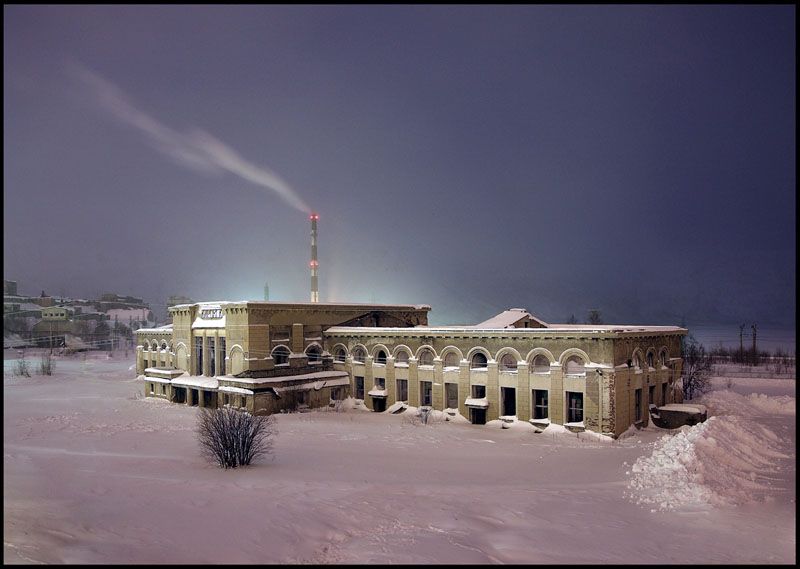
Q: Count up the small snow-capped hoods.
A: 2